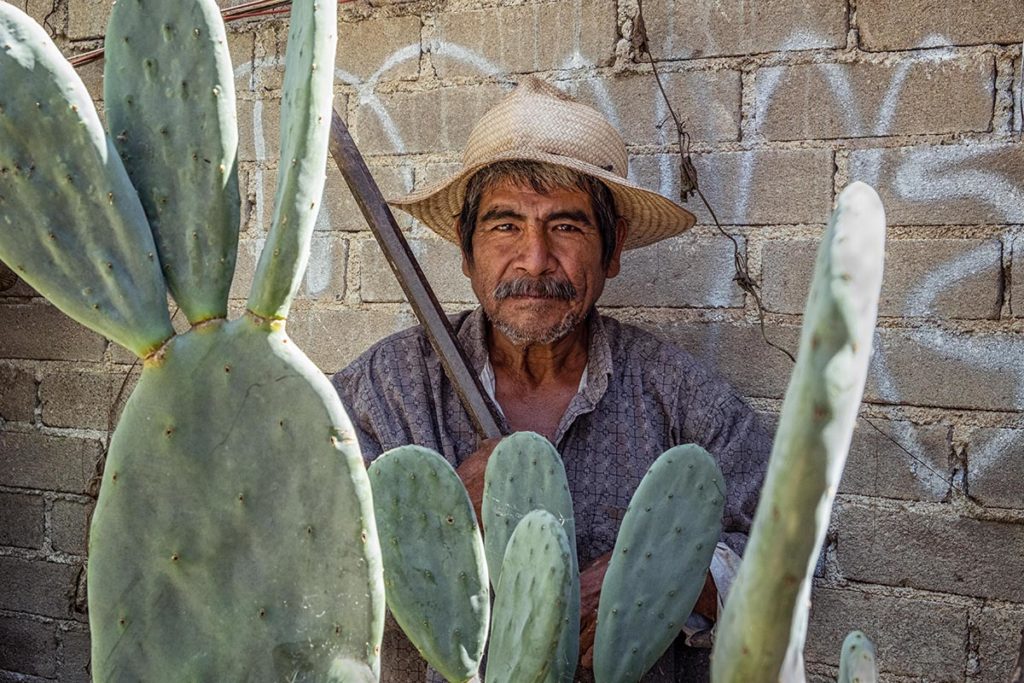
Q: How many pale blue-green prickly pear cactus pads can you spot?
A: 10